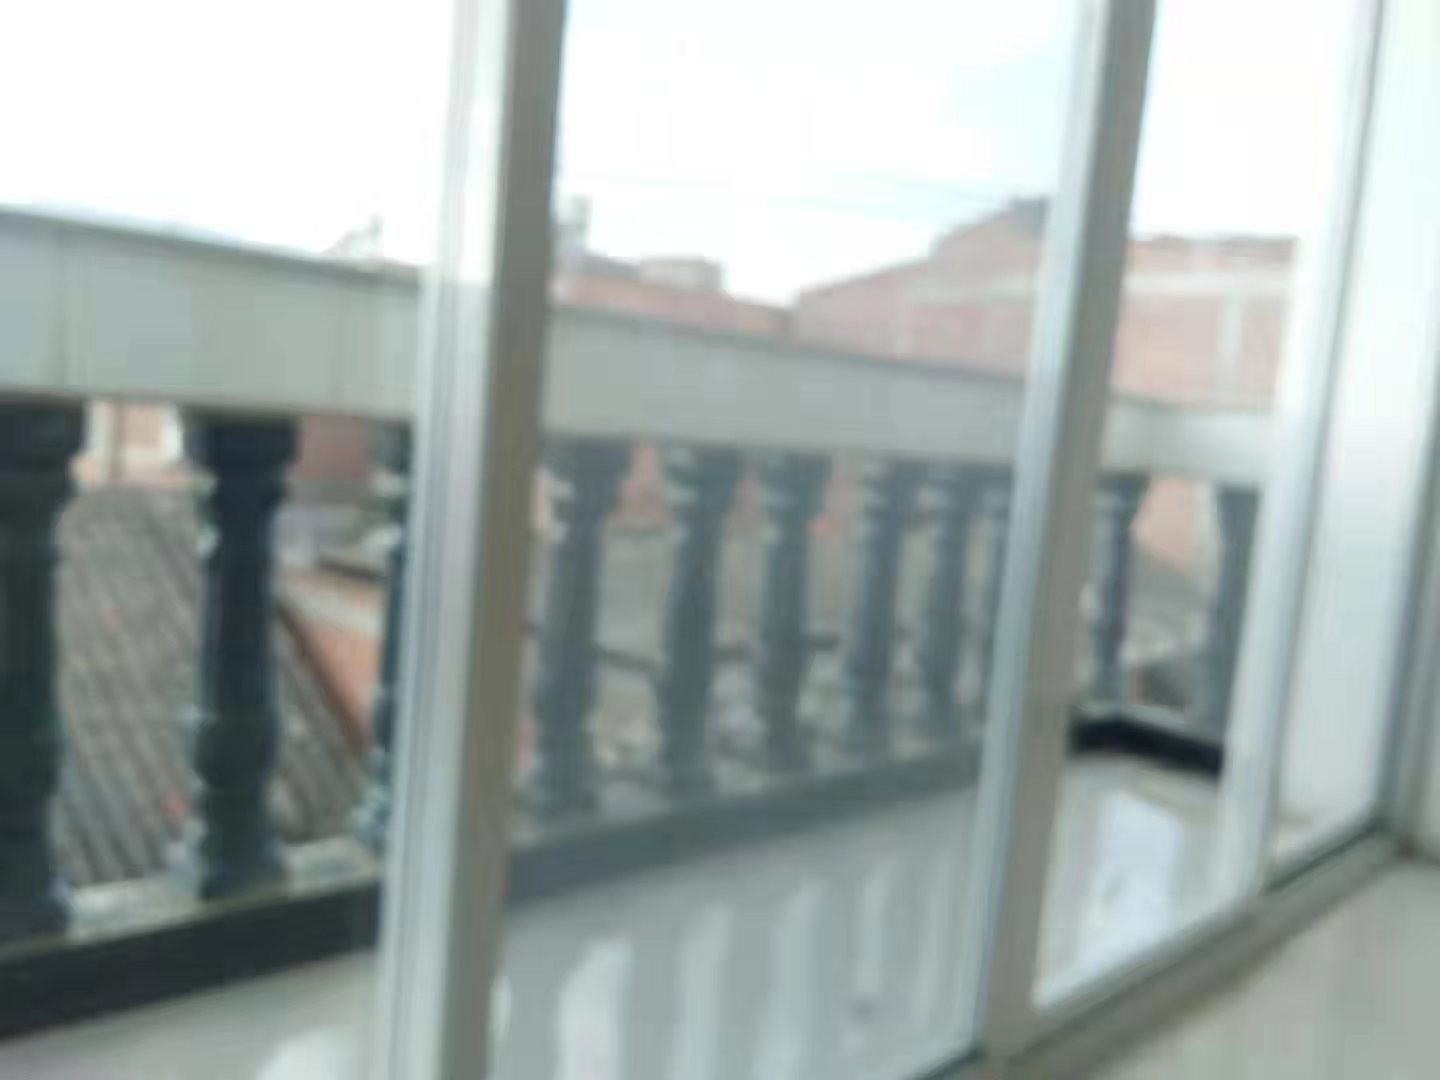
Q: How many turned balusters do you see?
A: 11